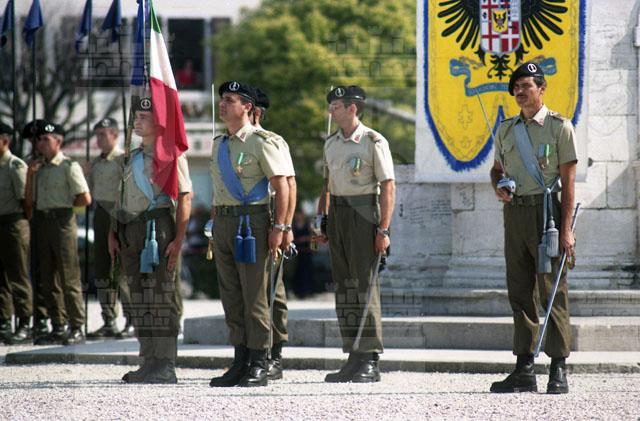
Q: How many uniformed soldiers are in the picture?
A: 9